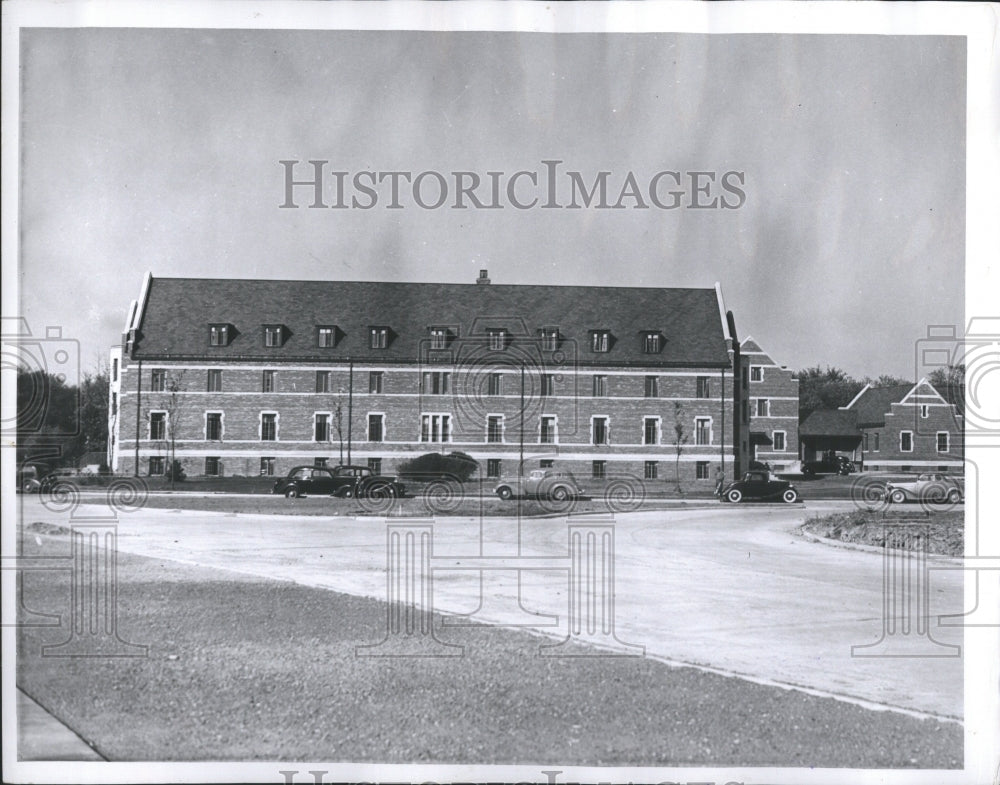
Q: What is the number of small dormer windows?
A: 9